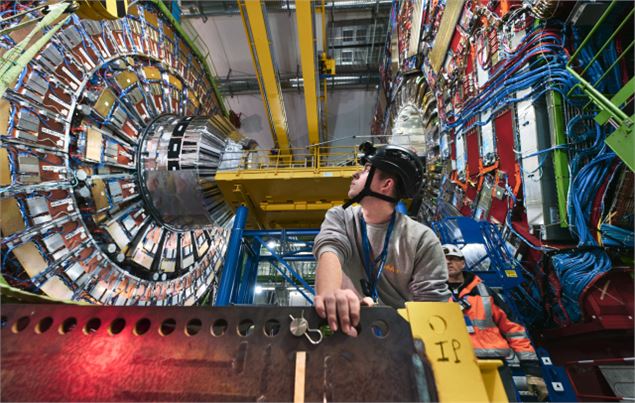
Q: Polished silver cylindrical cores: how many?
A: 1